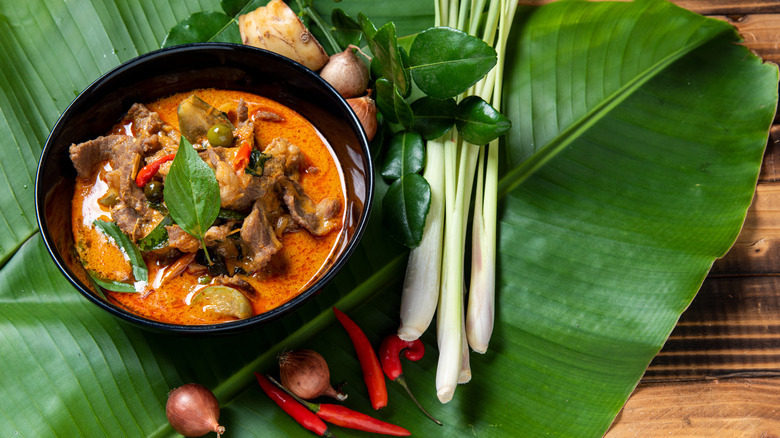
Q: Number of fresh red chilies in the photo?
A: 4